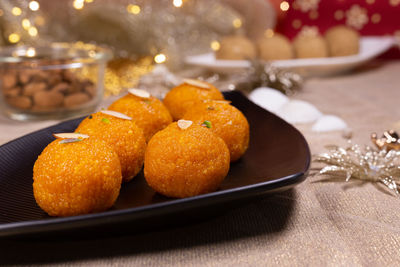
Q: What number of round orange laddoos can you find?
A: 6